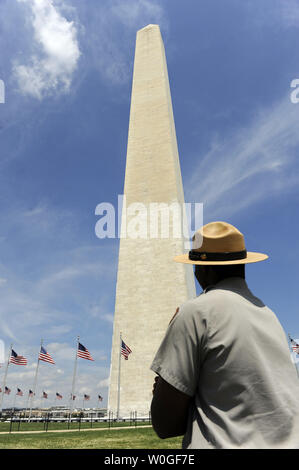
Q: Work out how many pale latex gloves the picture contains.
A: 0